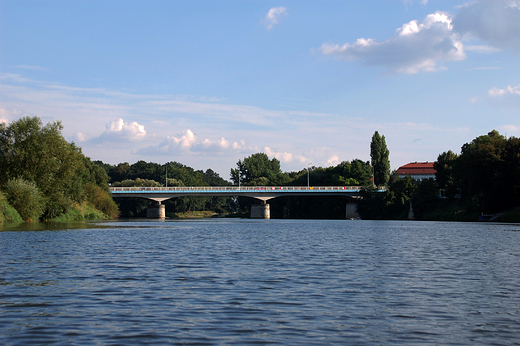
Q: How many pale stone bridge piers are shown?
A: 3